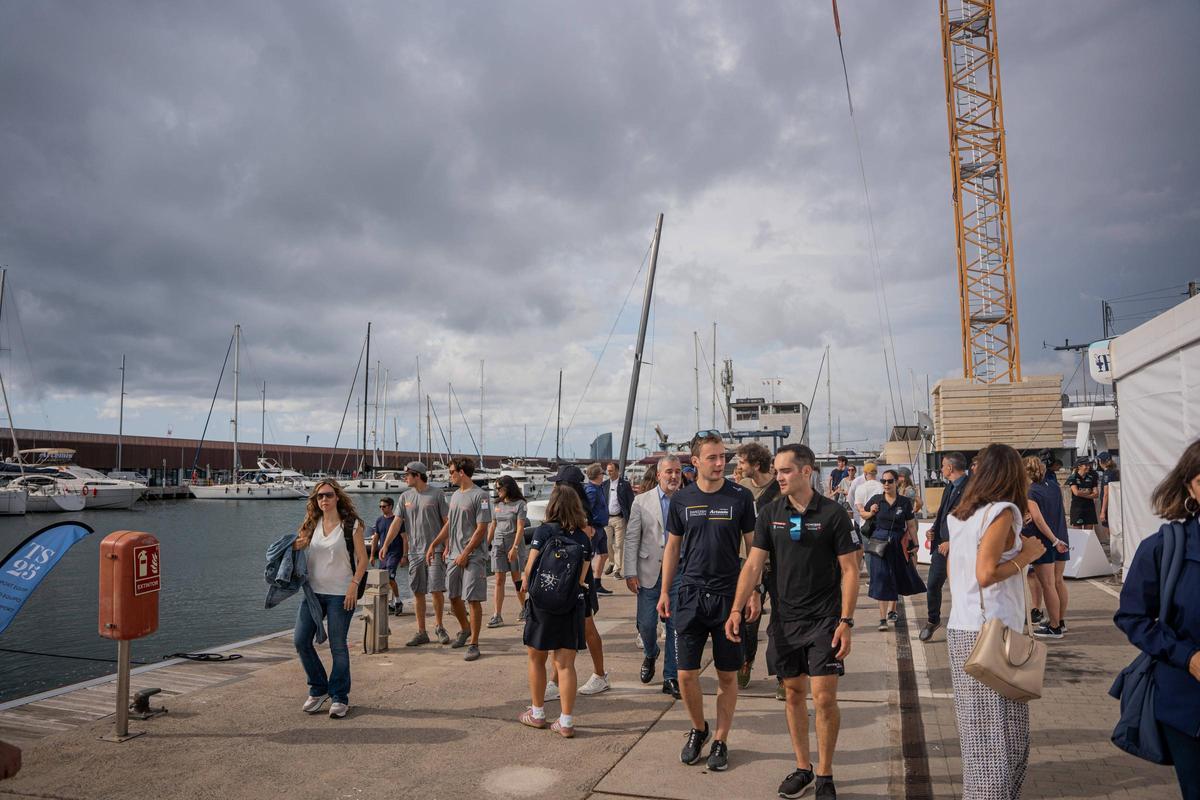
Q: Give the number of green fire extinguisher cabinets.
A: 0